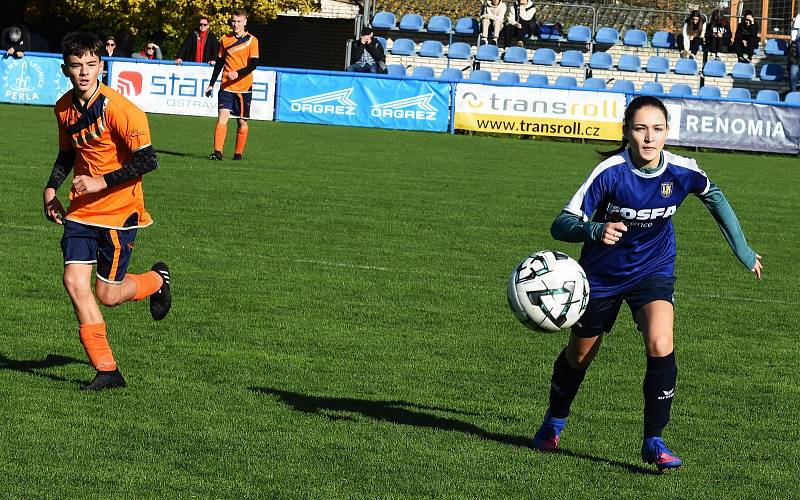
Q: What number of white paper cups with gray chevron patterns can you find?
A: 0